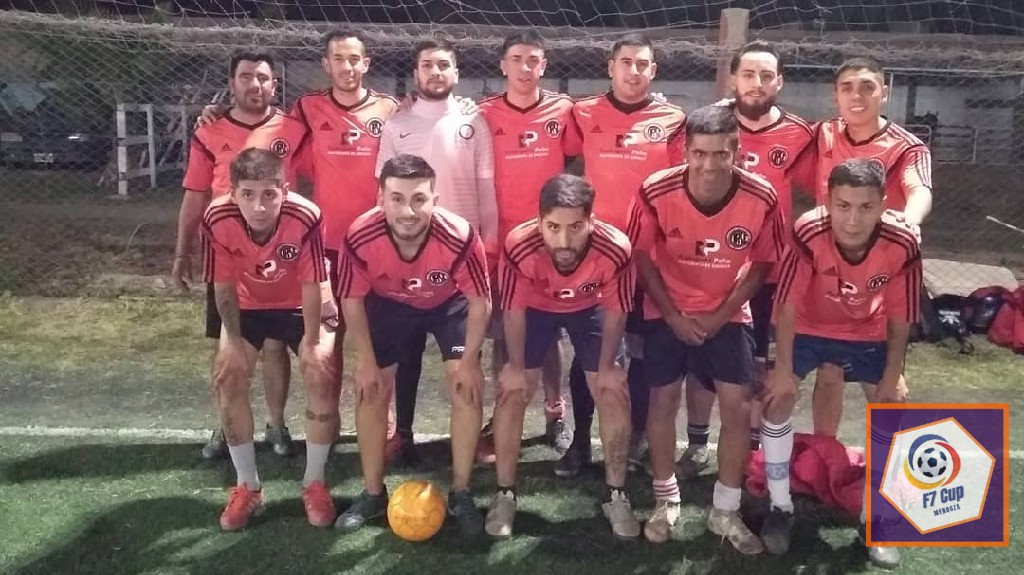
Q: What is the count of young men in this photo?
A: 12